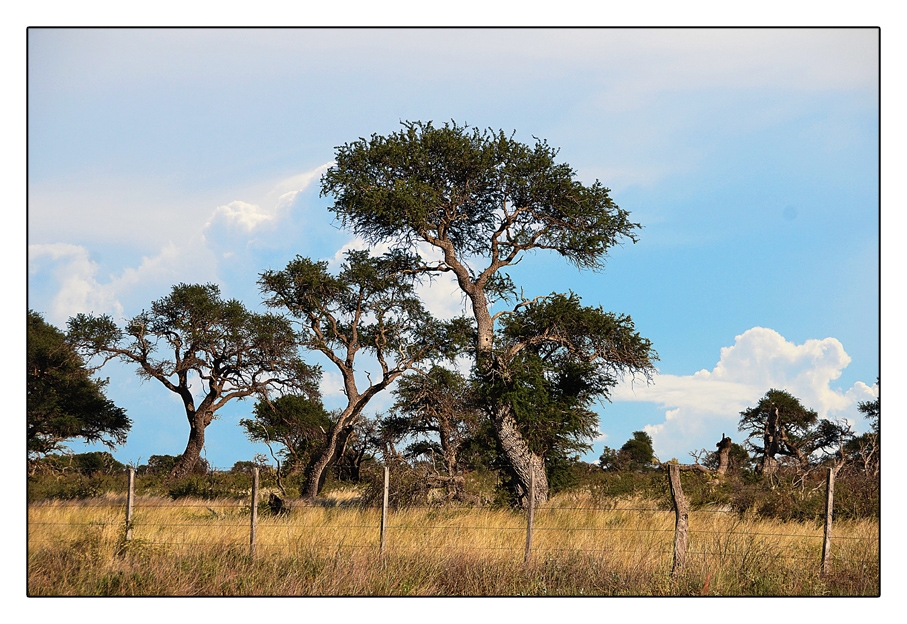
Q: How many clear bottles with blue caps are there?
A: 0